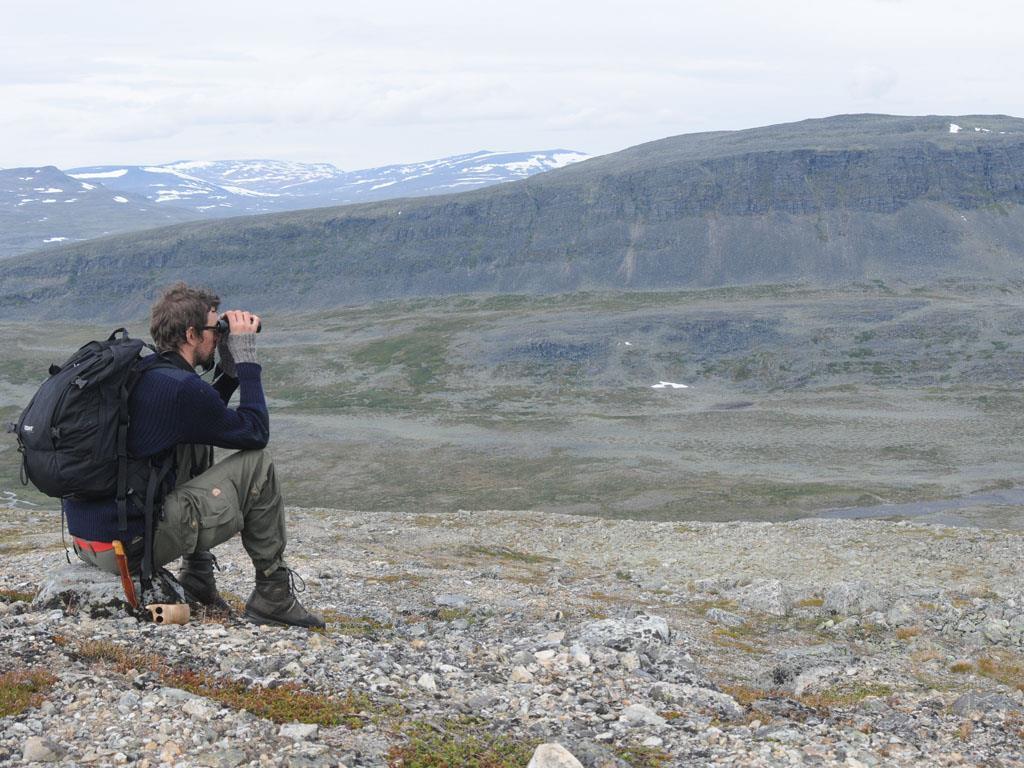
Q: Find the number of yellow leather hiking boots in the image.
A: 0